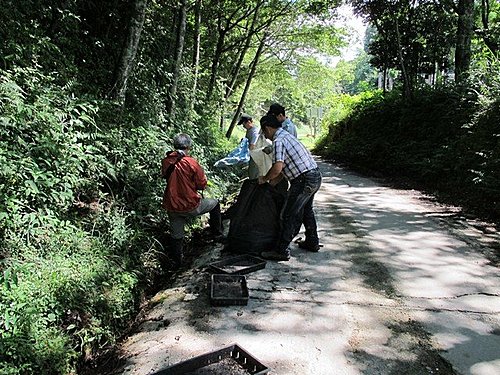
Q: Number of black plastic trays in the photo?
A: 3